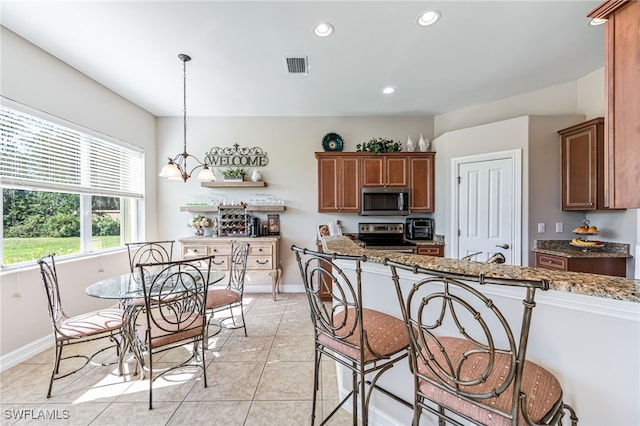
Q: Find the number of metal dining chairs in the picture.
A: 4